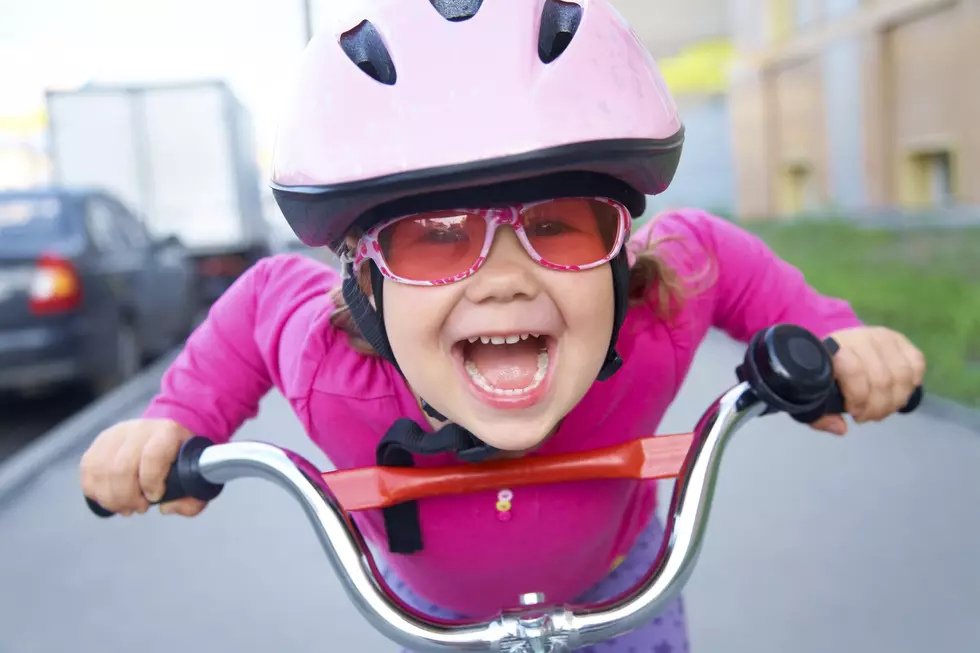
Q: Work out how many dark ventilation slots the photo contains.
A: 3